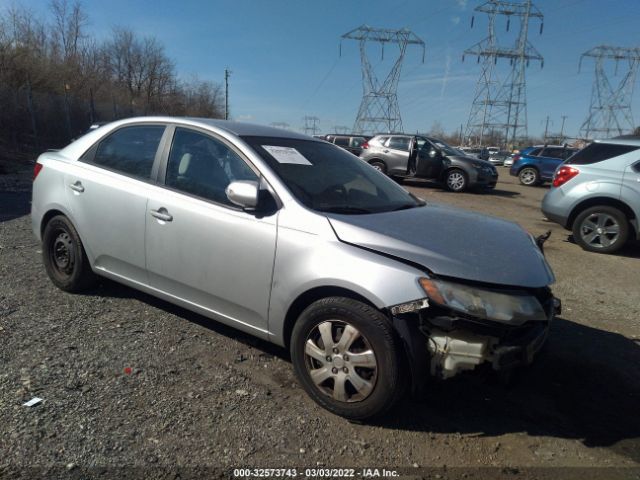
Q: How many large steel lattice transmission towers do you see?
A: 3